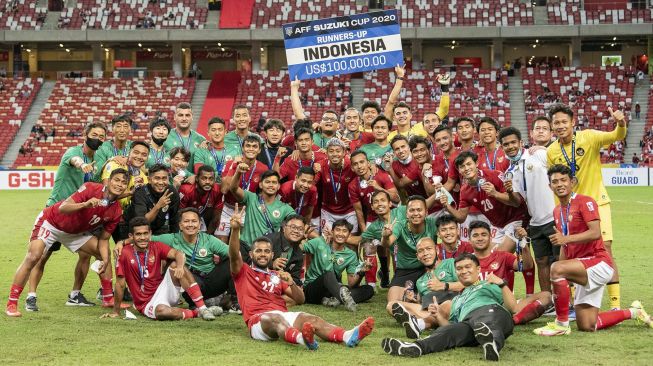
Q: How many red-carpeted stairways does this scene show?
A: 2